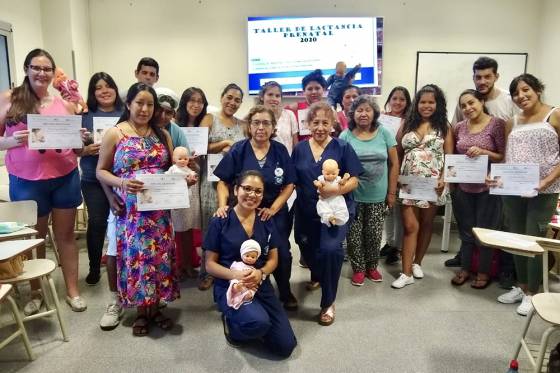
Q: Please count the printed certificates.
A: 10